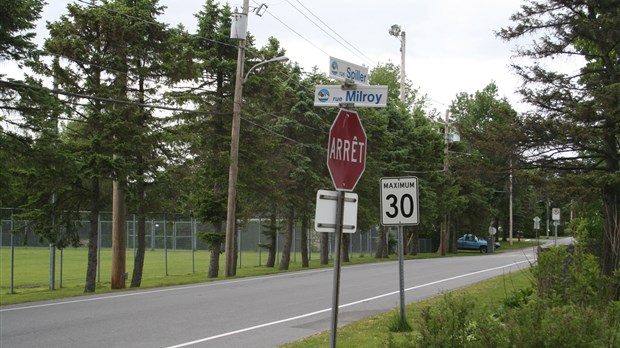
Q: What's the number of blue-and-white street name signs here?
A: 2